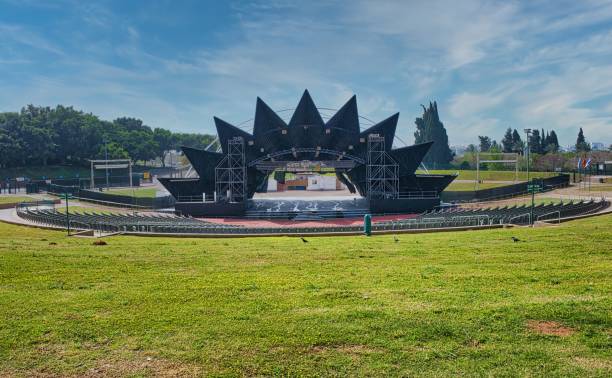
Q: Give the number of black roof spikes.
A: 9